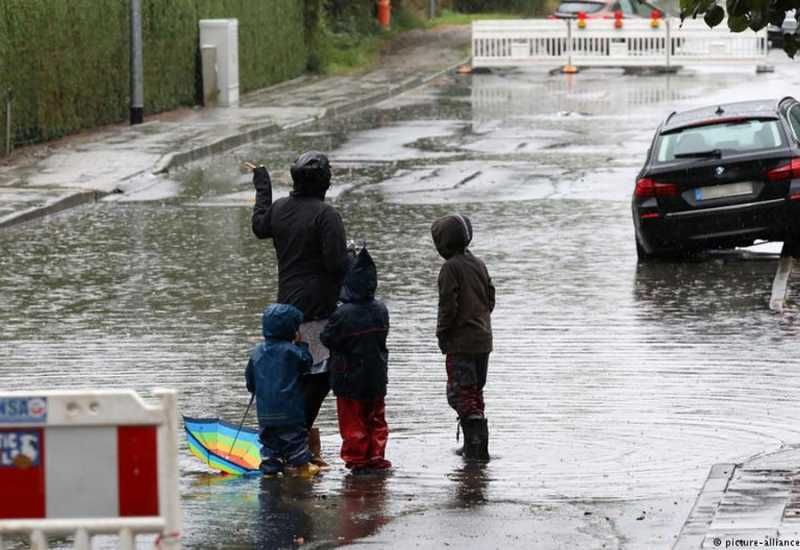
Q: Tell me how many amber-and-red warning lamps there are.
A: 3